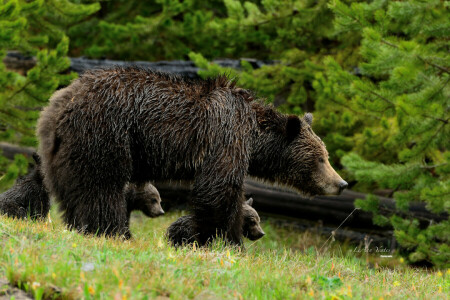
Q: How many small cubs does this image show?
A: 3